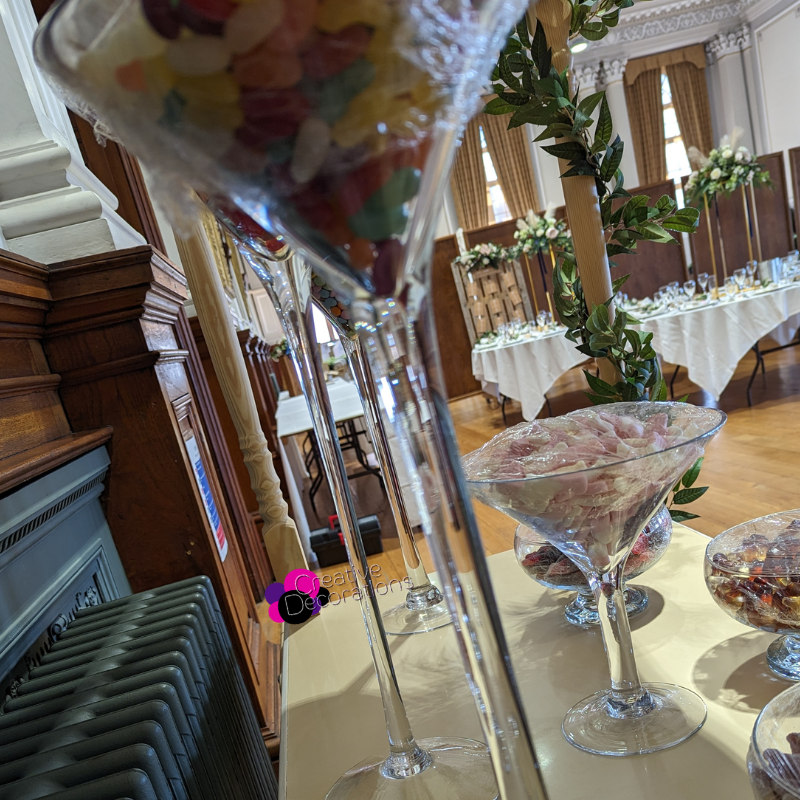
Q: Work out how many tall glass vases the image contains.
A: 3